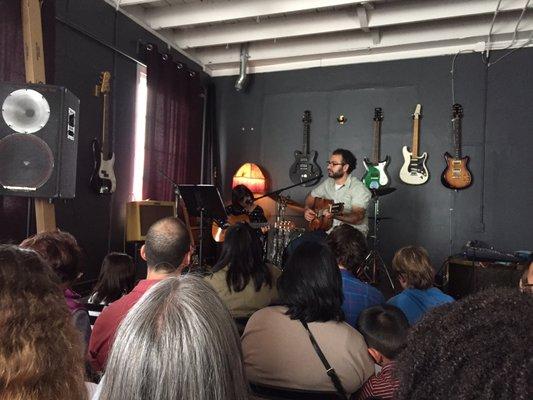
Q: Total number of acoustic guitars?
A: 2